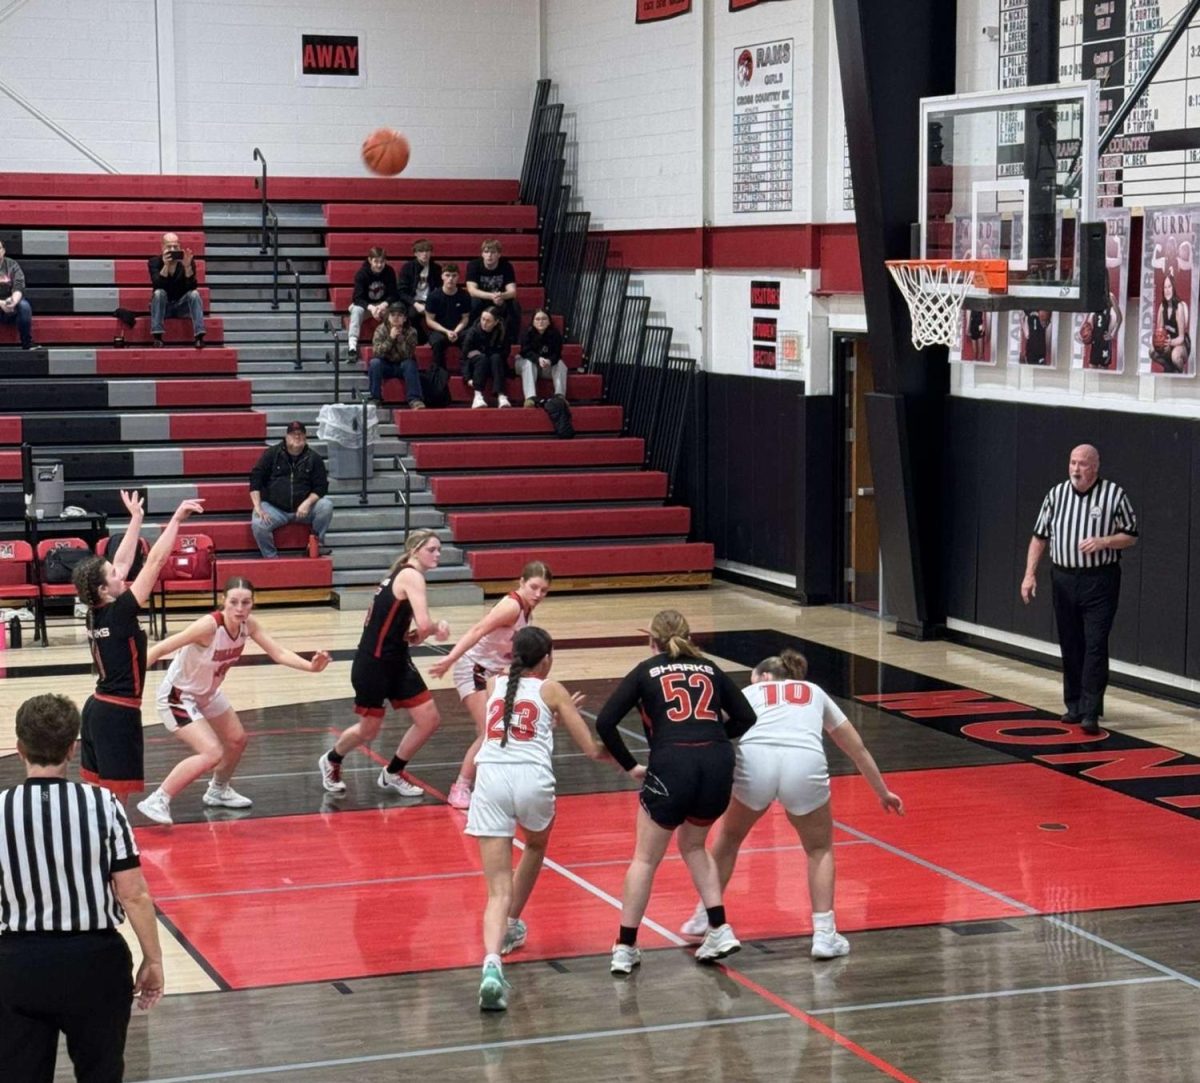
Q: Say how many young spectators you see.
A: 7